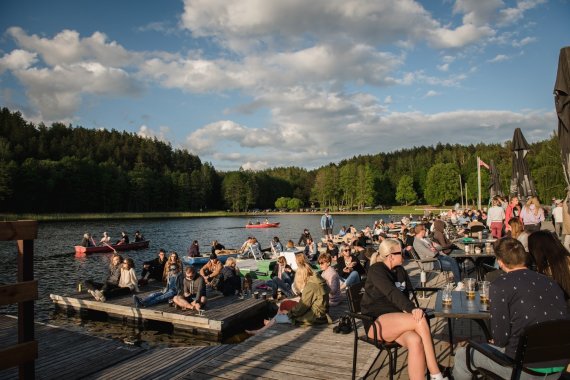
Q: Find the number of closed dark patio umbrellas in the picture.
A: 3